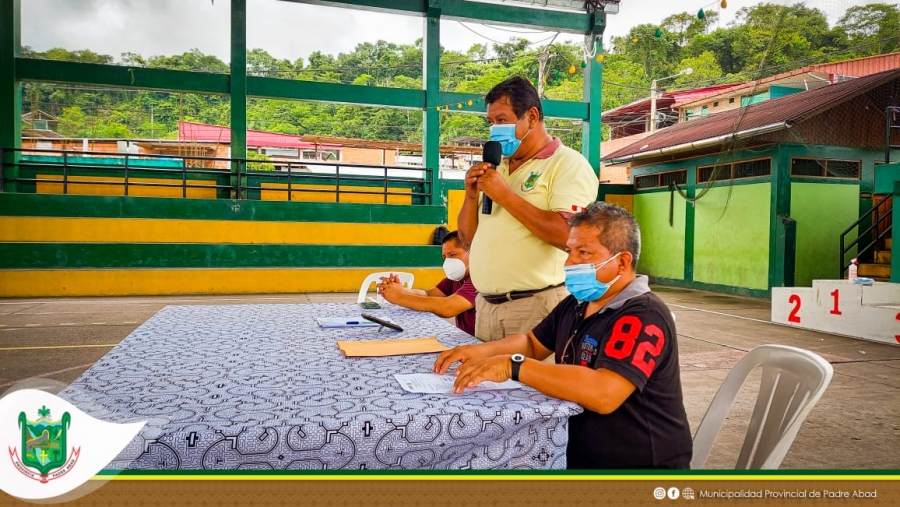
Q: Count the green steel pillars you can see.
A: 4